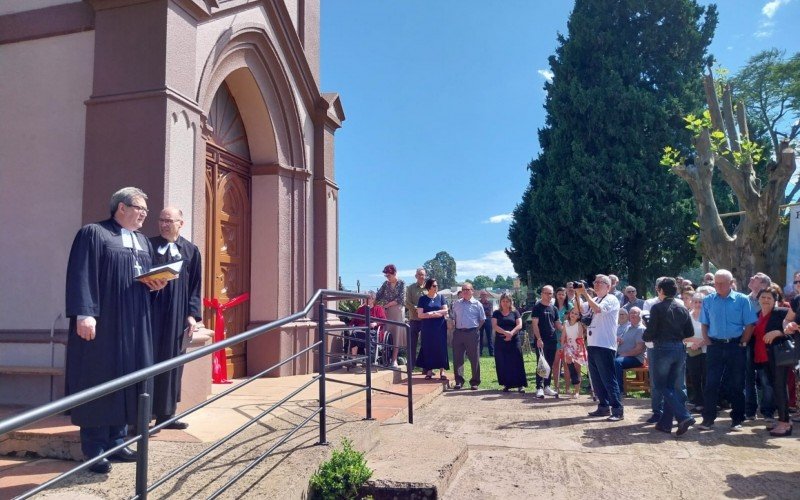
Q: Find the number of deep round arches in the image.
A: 1